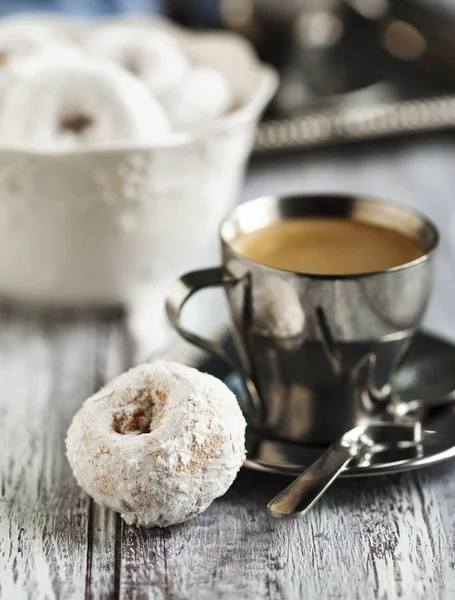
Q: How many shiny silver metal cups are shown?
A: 1